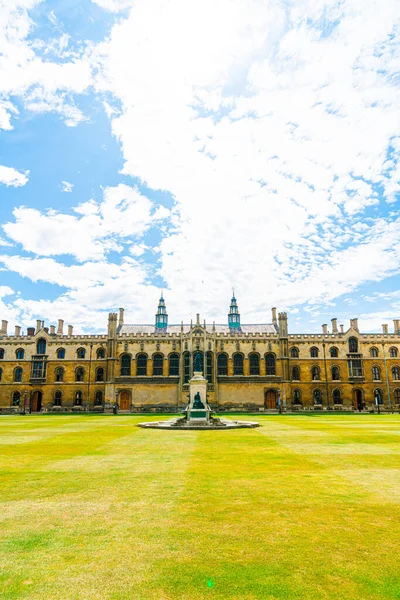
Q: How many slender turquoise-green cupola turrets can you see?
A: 2